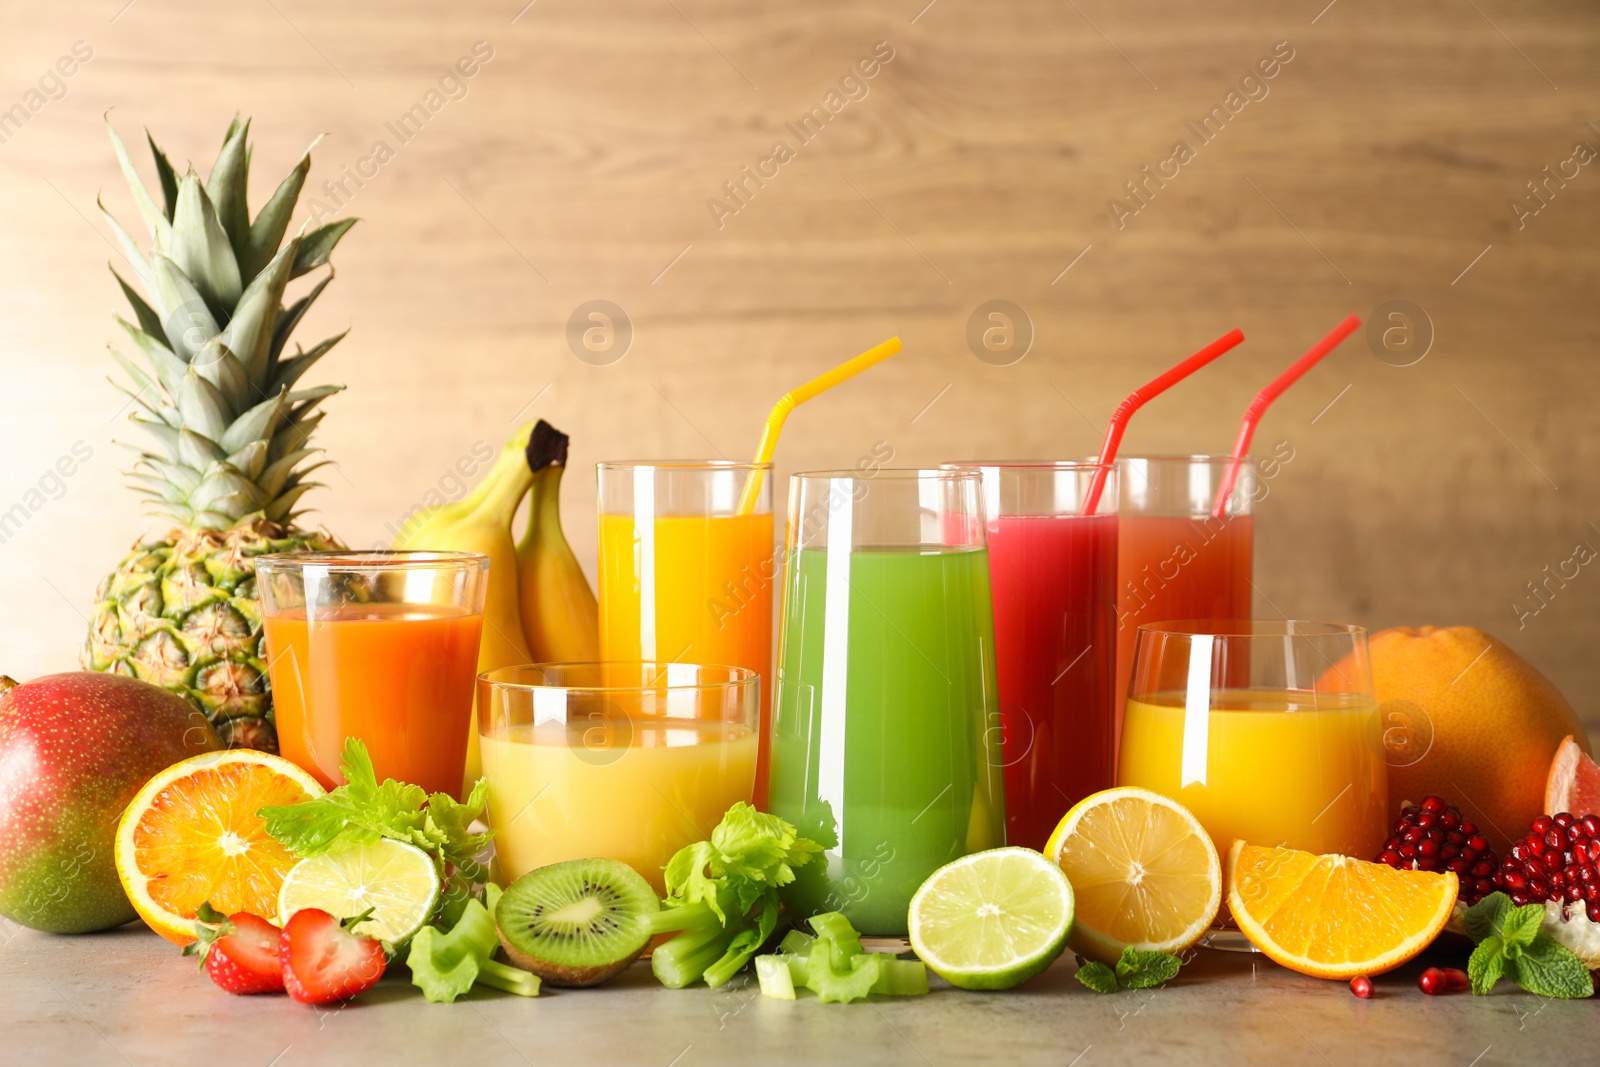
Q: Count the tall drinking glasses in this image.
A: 4